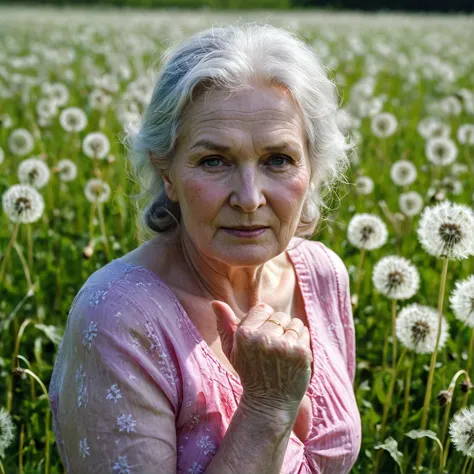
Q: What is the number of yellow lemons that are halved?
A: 0